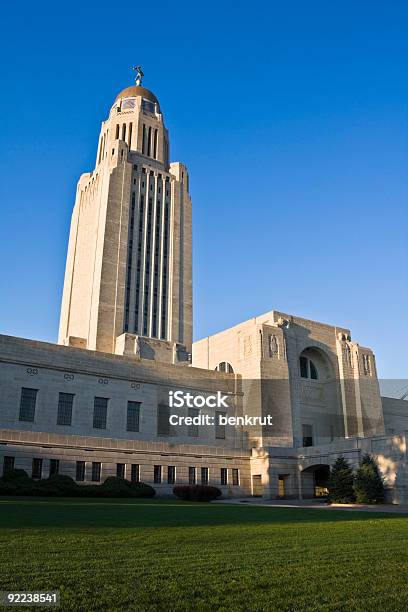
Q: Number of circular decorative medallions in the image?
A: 8